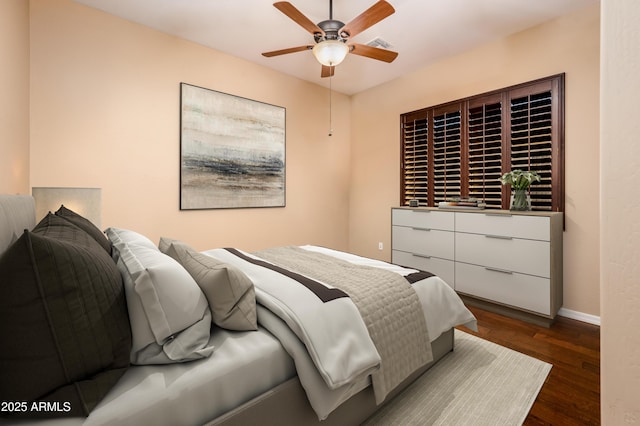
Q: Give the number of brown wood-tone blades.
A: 5